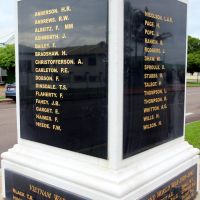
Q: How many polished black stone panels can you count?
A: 4